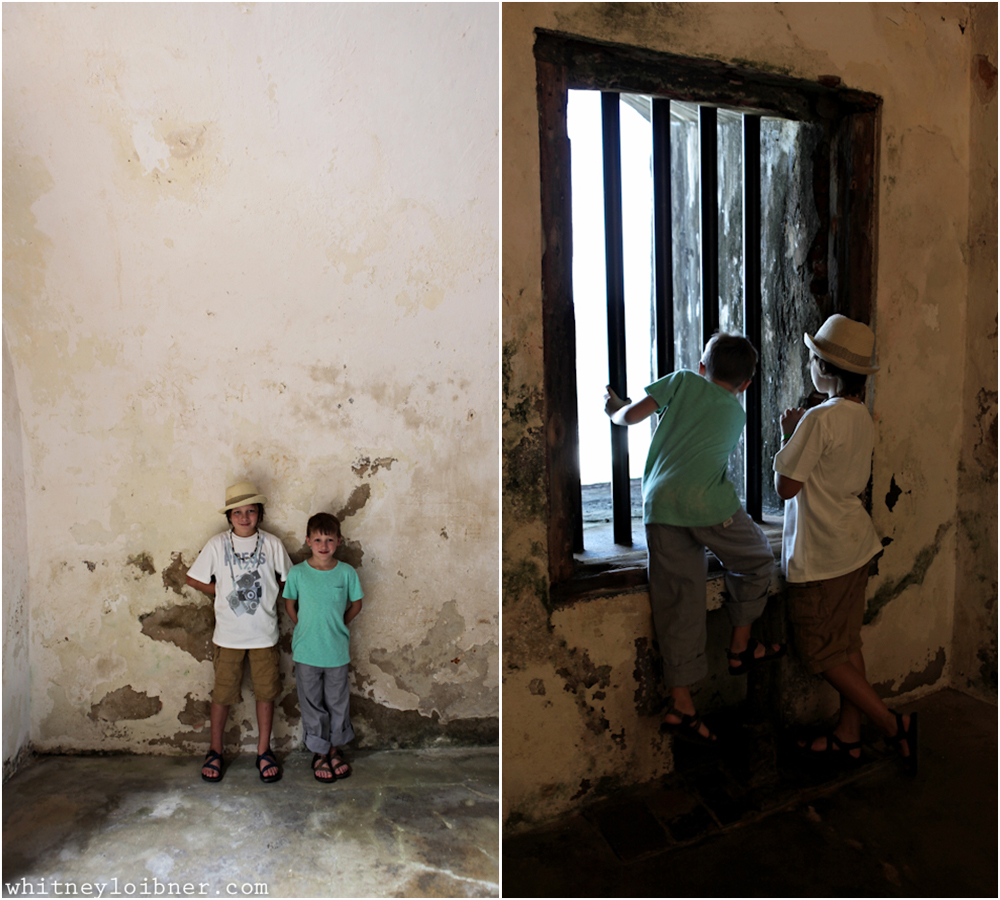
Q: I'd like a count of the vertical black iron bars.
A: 4